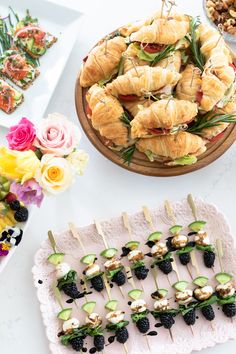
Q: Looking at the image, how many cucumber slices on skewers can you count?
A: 15